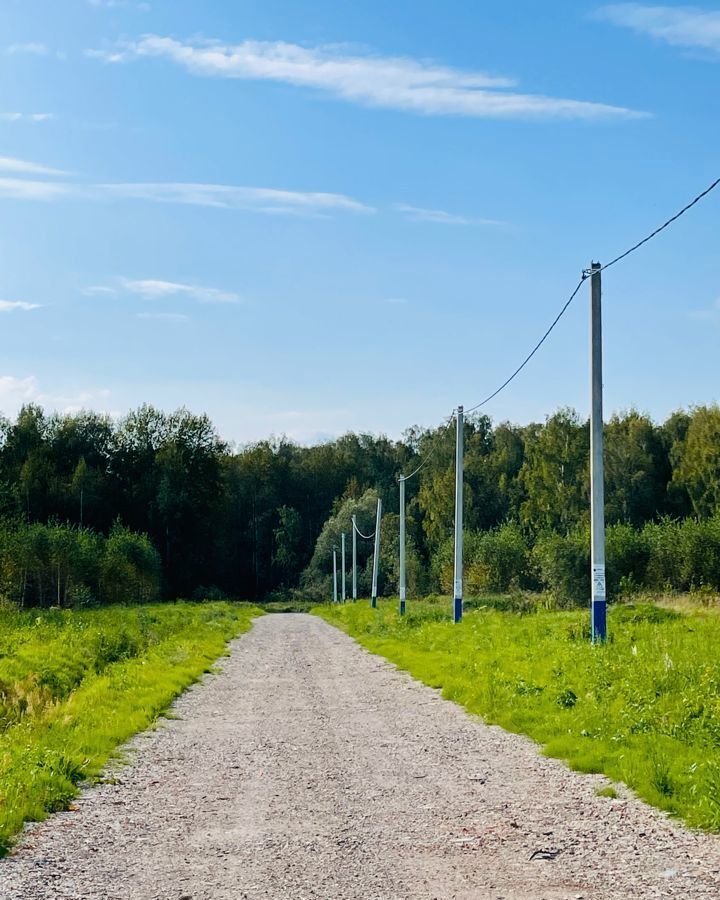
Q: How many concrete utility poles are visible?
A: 7